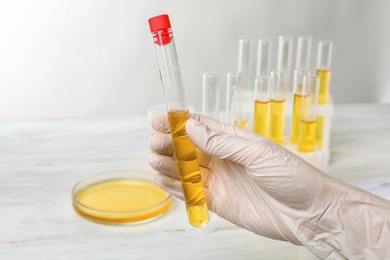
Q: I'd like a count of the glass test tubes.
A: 12